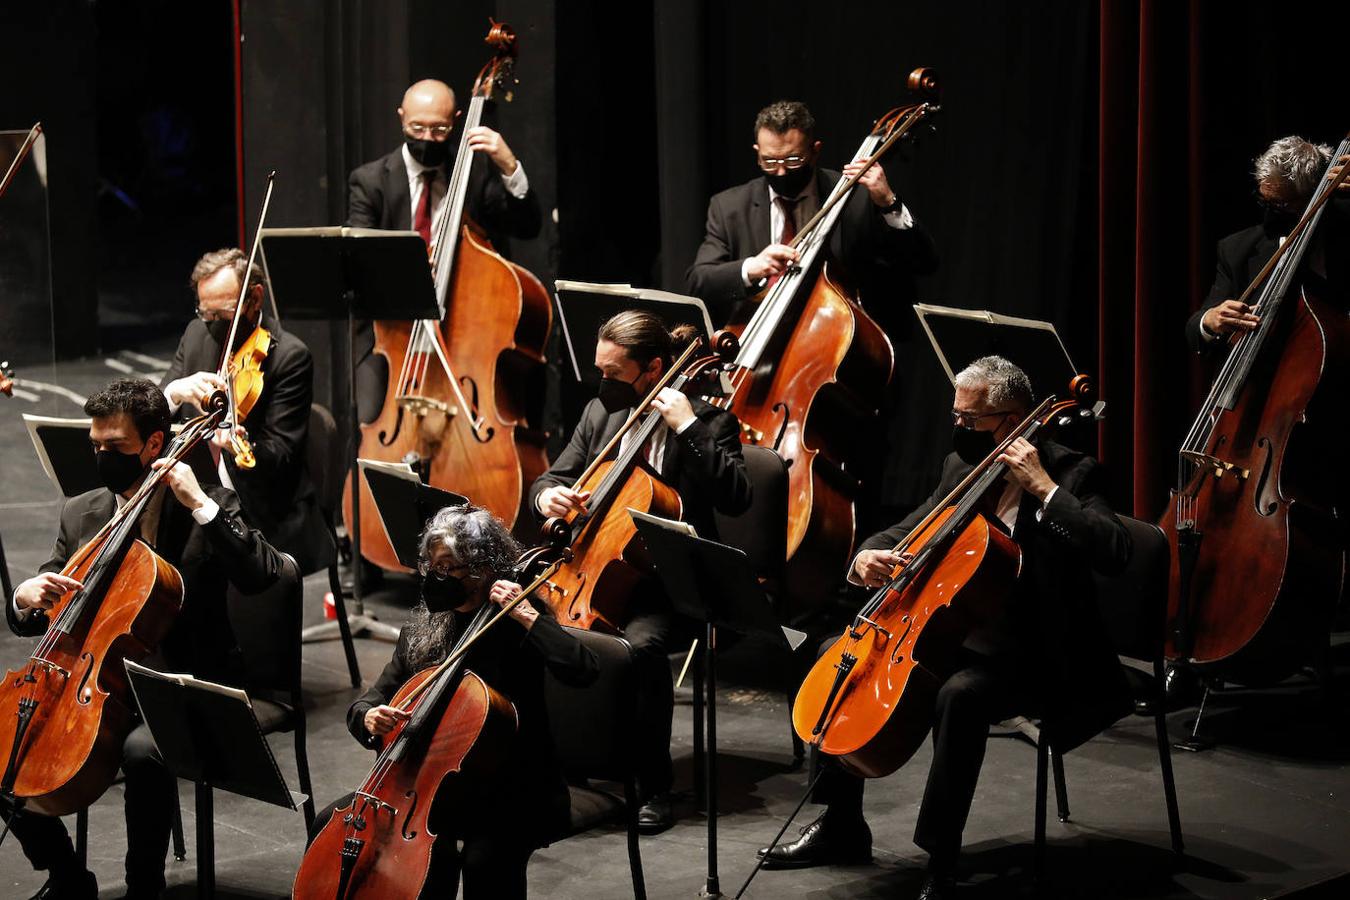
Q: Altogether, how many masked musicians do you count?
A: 8